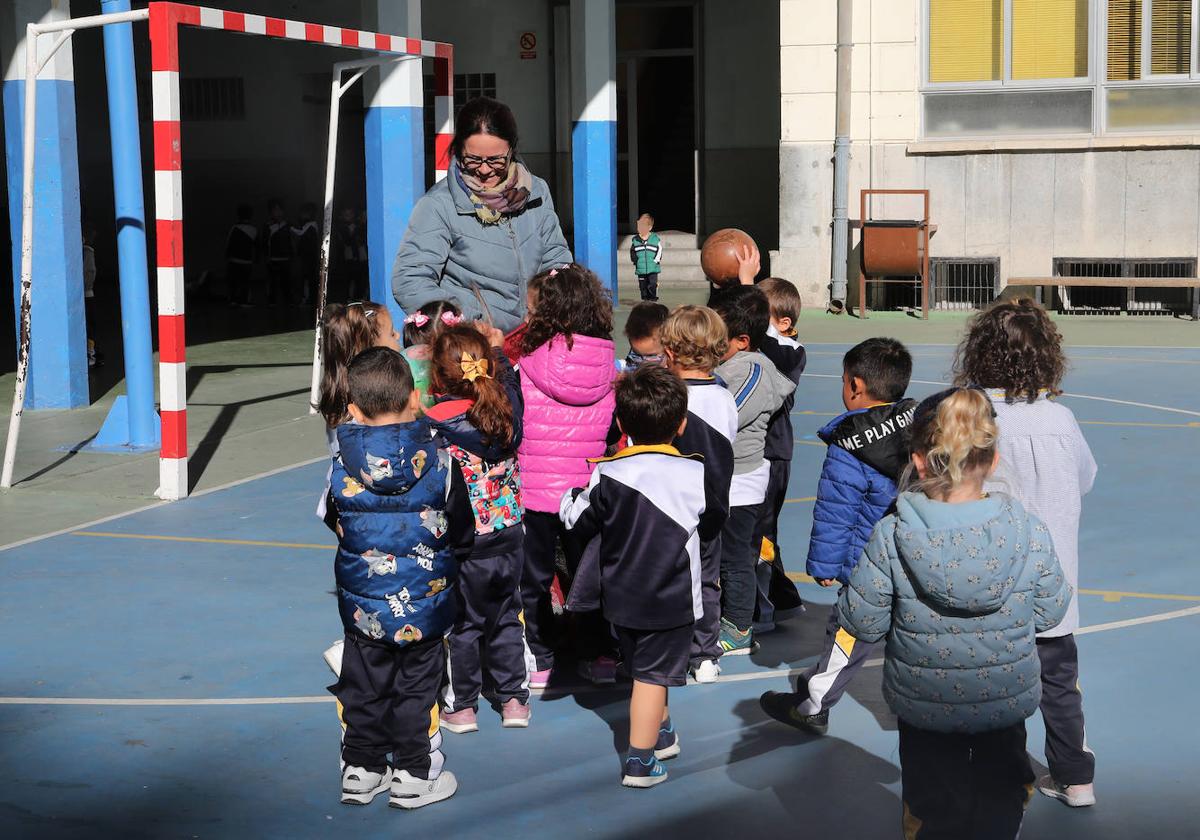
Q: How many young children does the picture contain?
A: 14